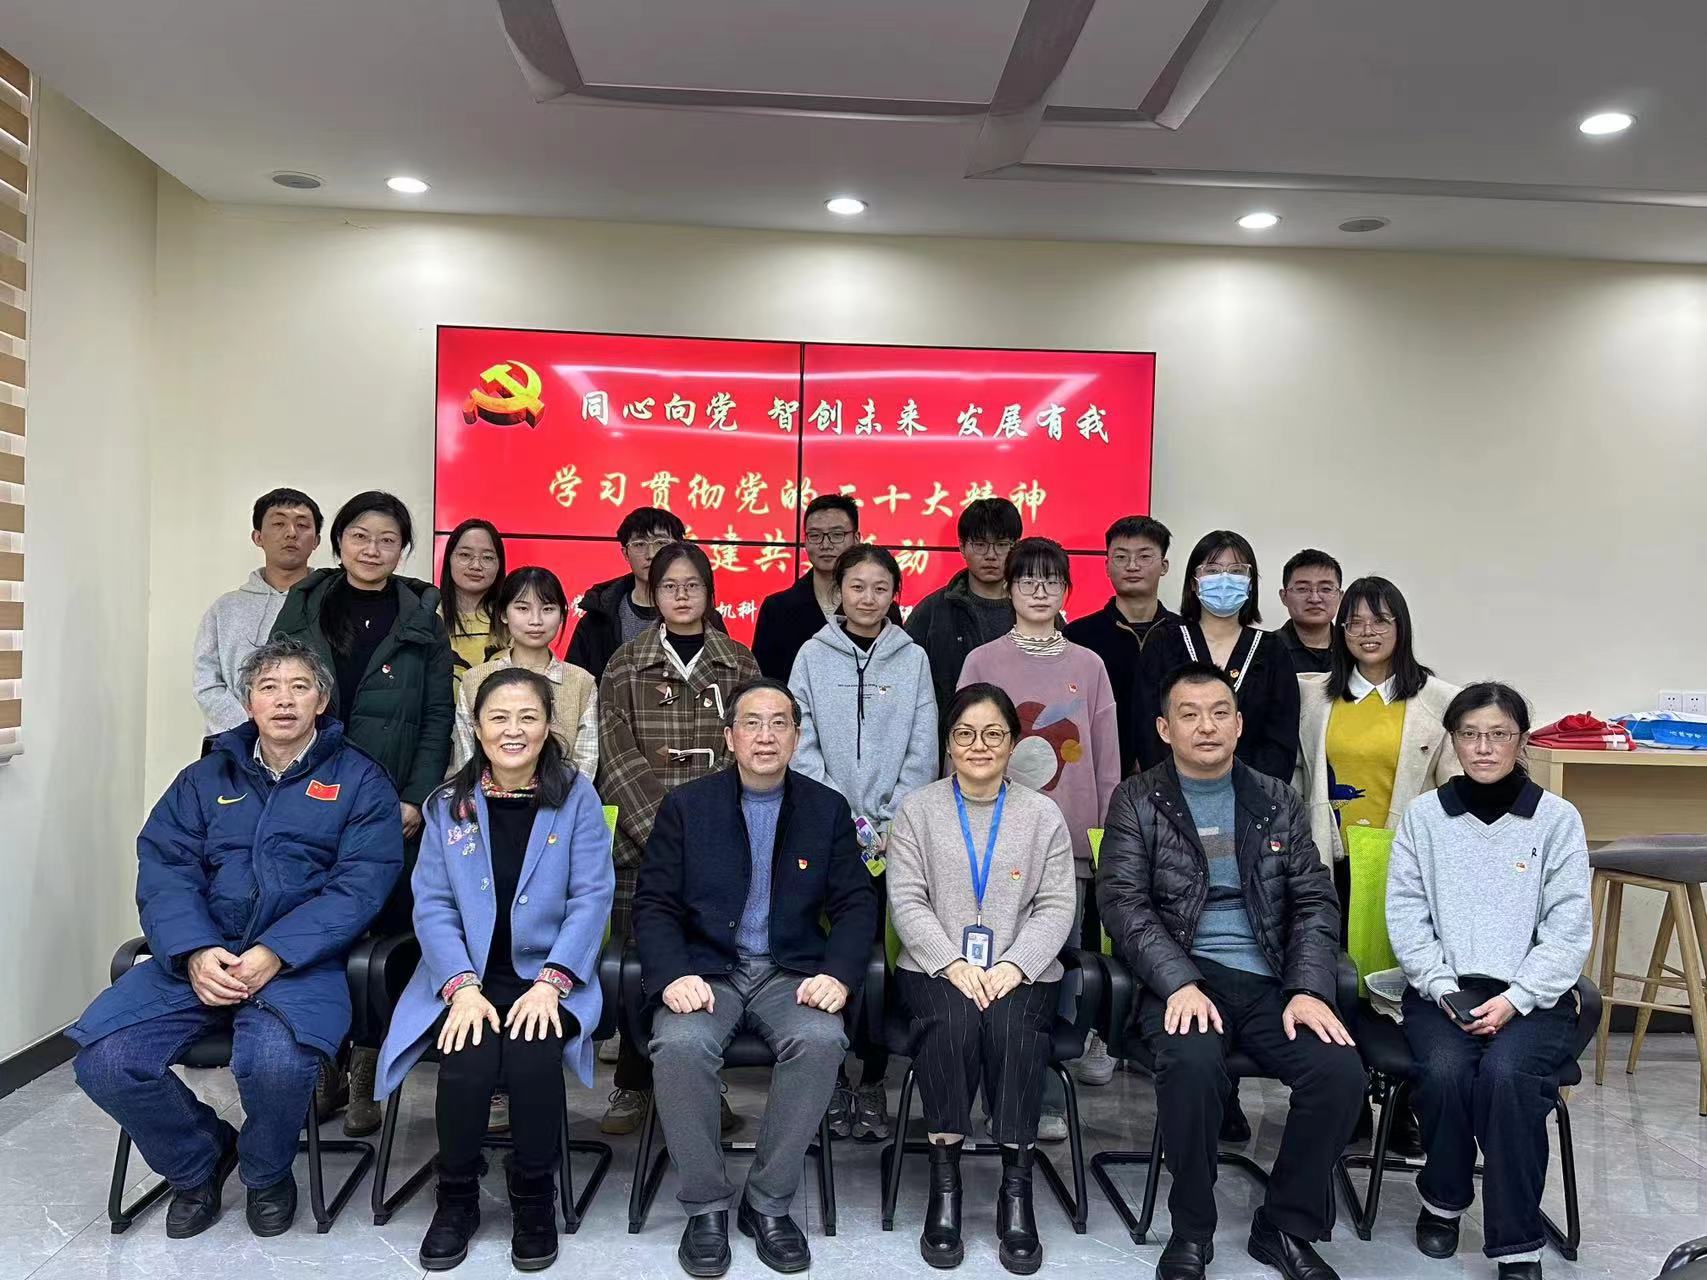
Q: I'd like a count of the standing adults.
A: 14